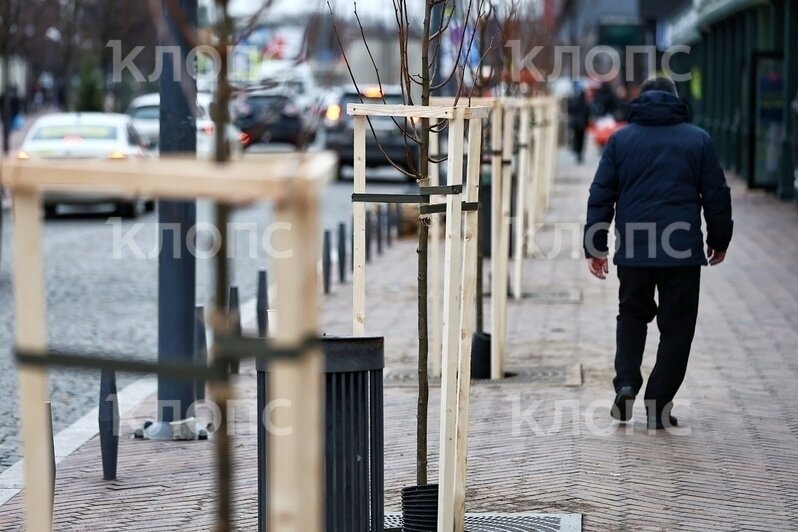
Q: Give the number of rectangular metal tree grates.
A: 3